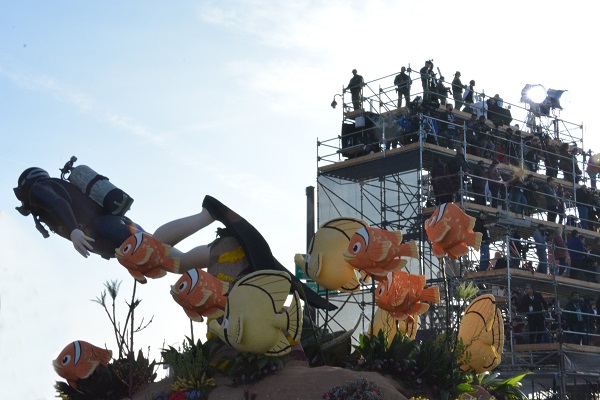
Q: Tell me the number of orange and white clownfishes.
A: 6